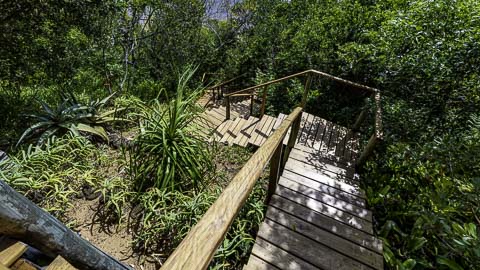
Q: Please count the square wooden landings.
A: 2